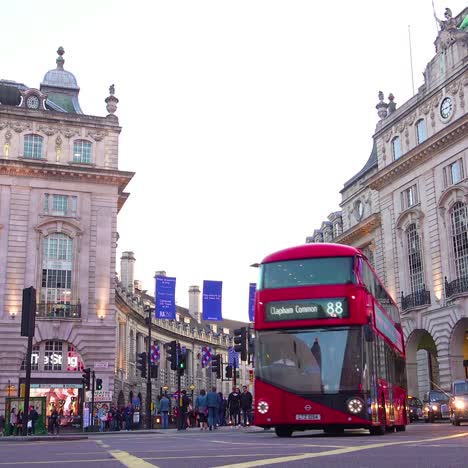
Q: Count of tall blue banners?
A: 3